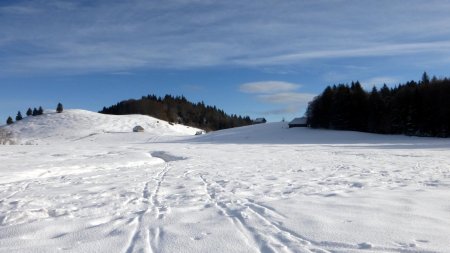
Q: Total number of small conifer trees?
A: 6